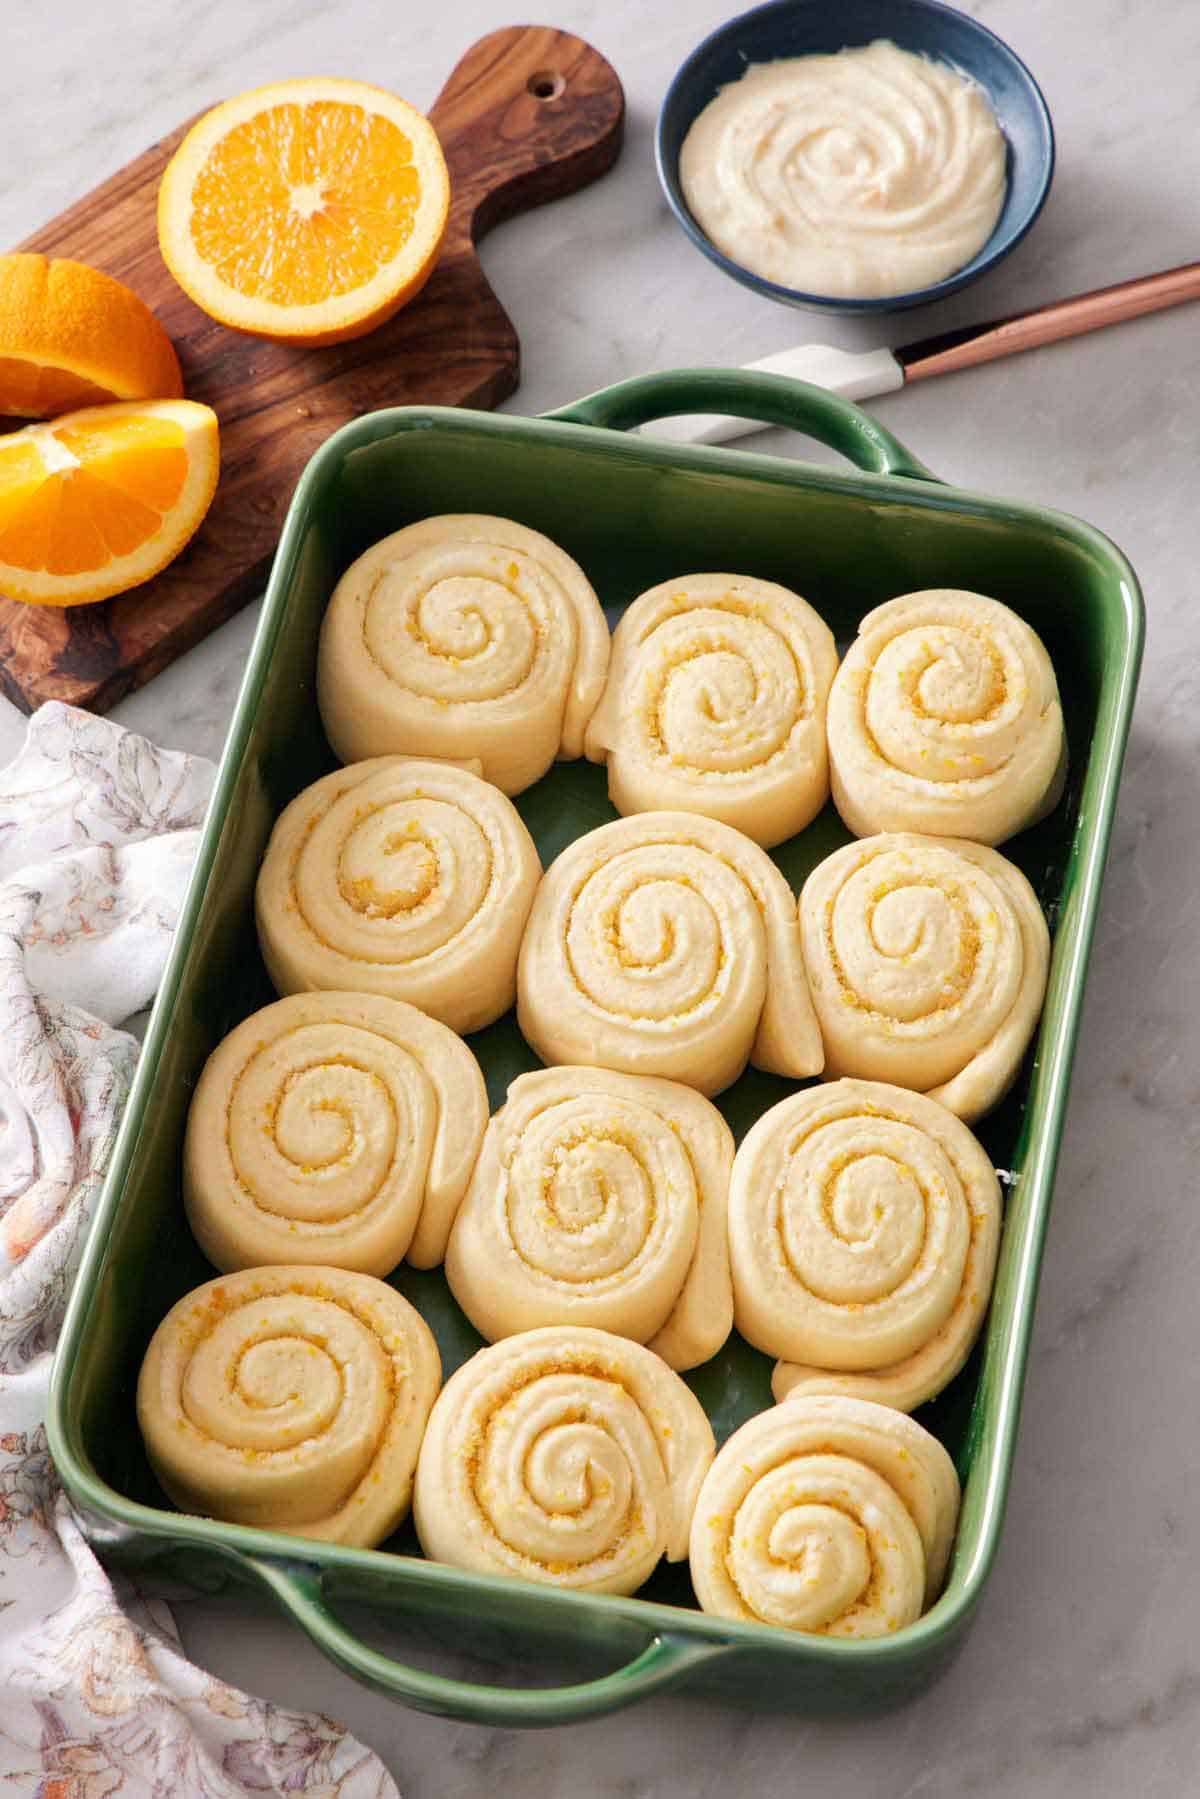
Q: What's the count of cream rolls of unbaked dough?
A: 12